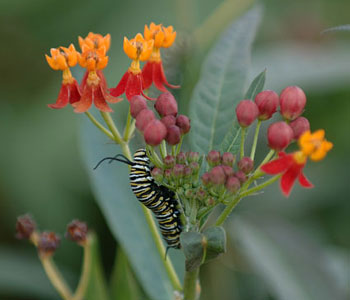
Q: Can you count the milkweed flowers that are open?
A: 6